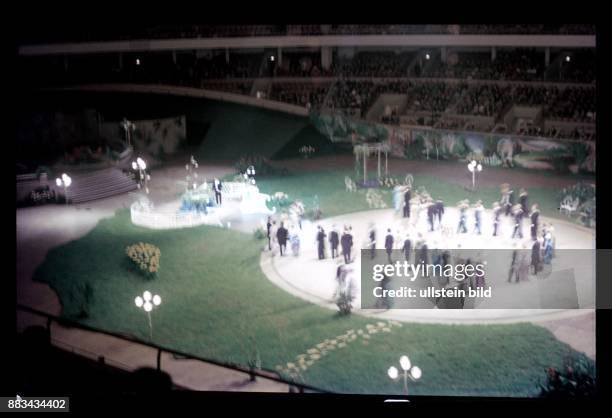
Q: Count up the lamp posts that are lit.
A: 5